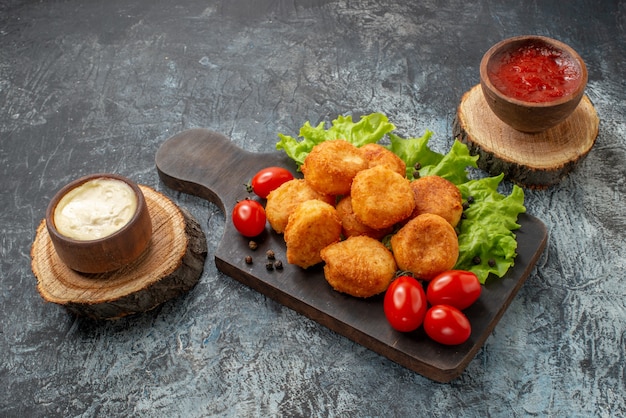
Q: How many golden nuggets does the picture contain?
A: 9